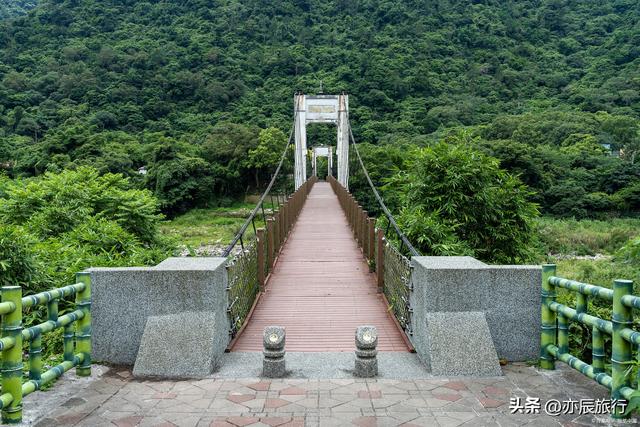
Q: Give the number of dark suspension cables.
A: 2